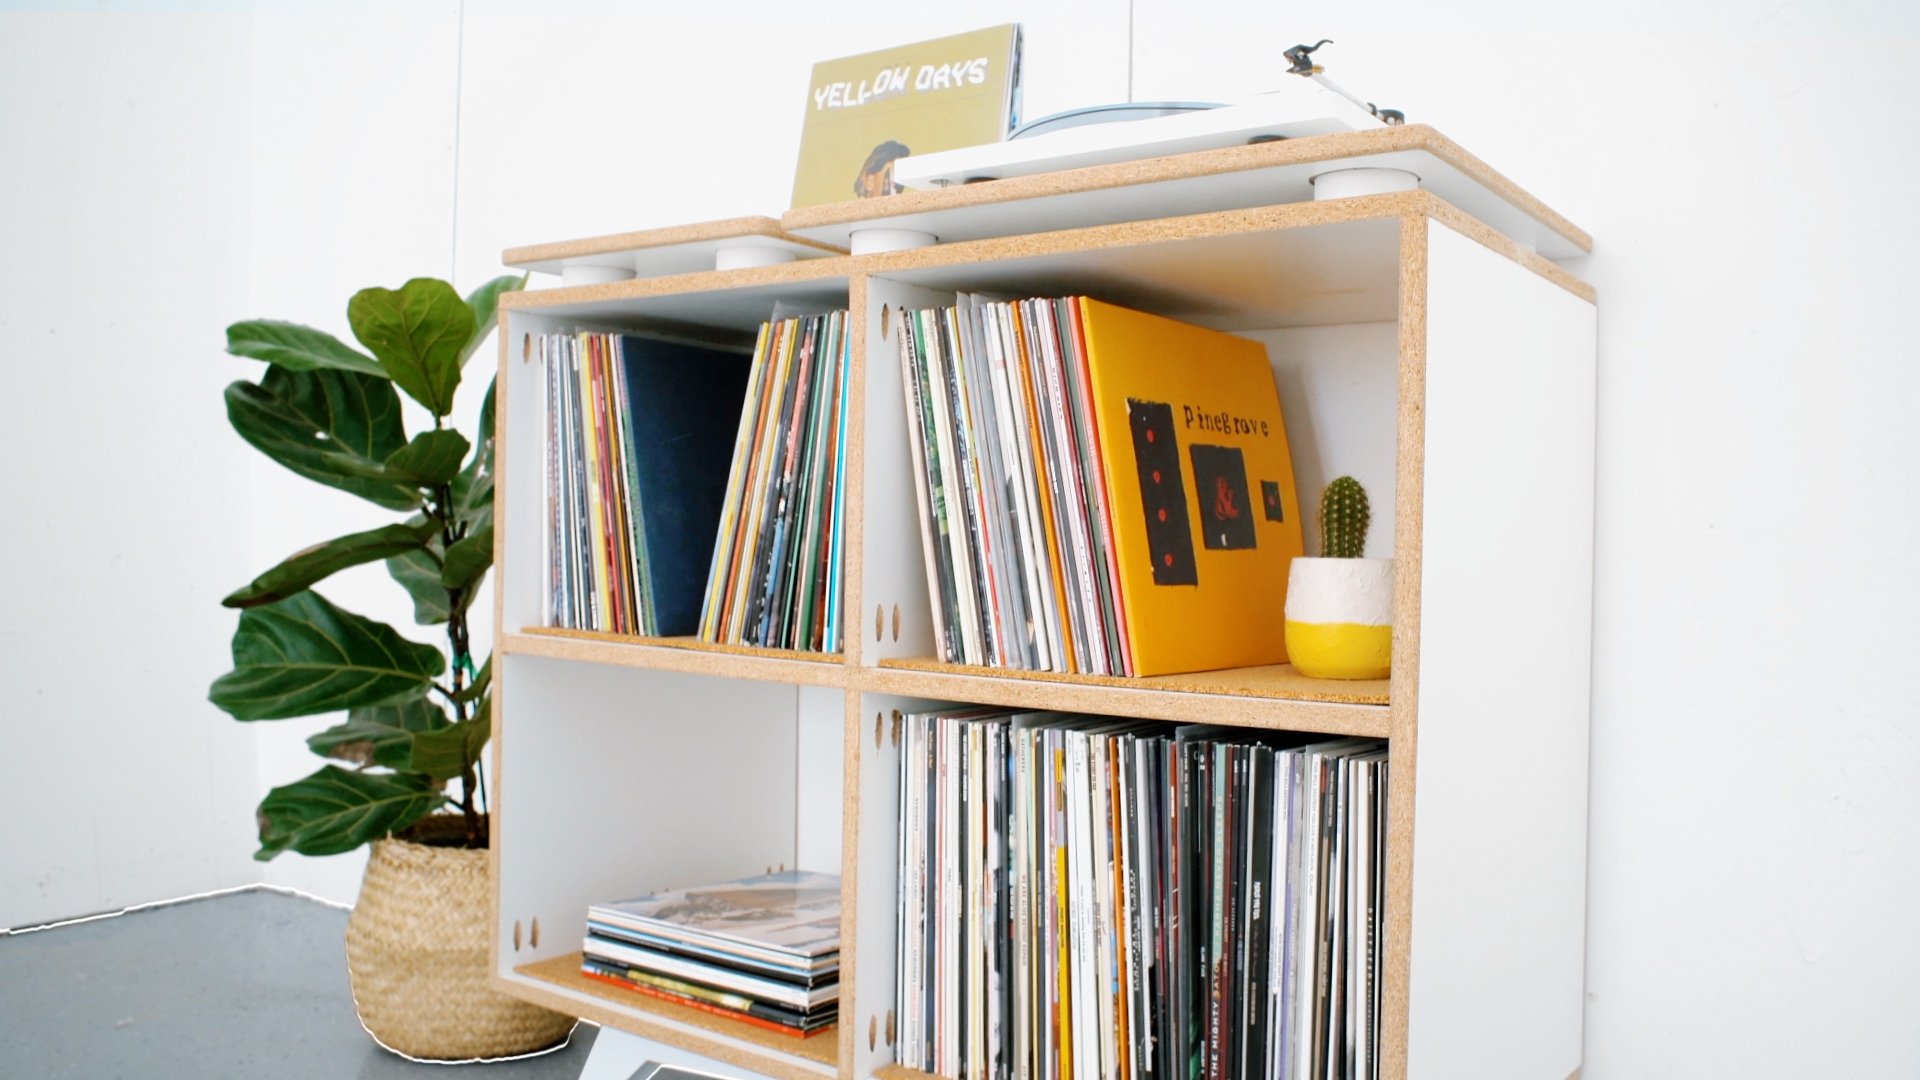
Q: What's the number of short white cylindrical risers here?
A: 4